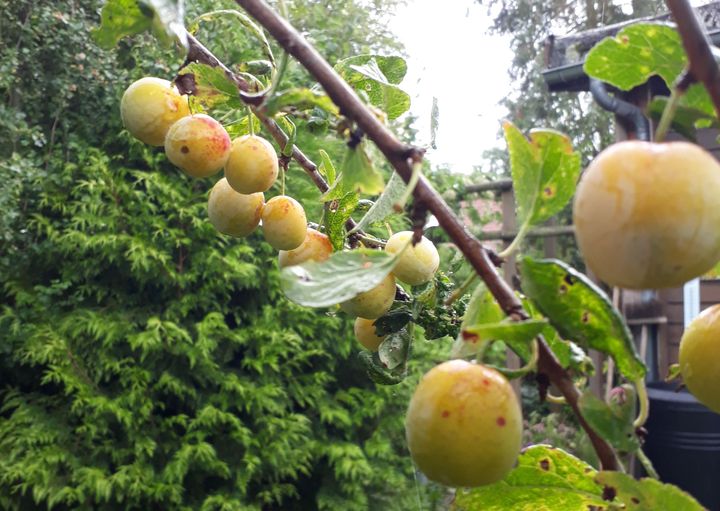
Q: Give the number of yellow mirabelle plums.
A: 12